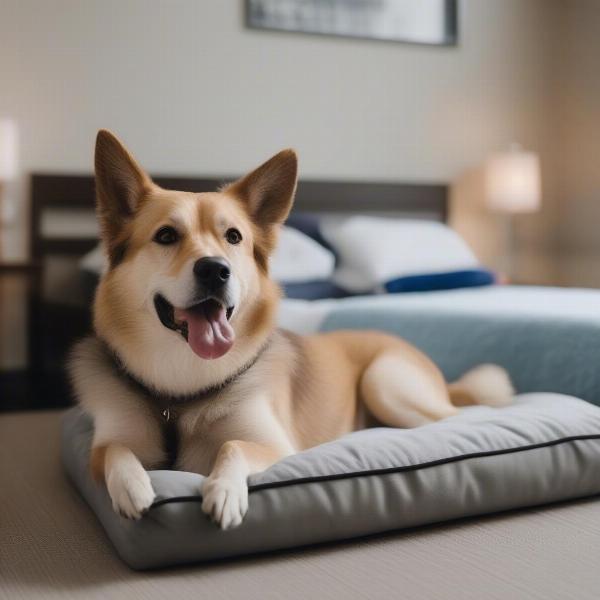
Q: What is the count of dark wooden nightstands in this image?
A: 1